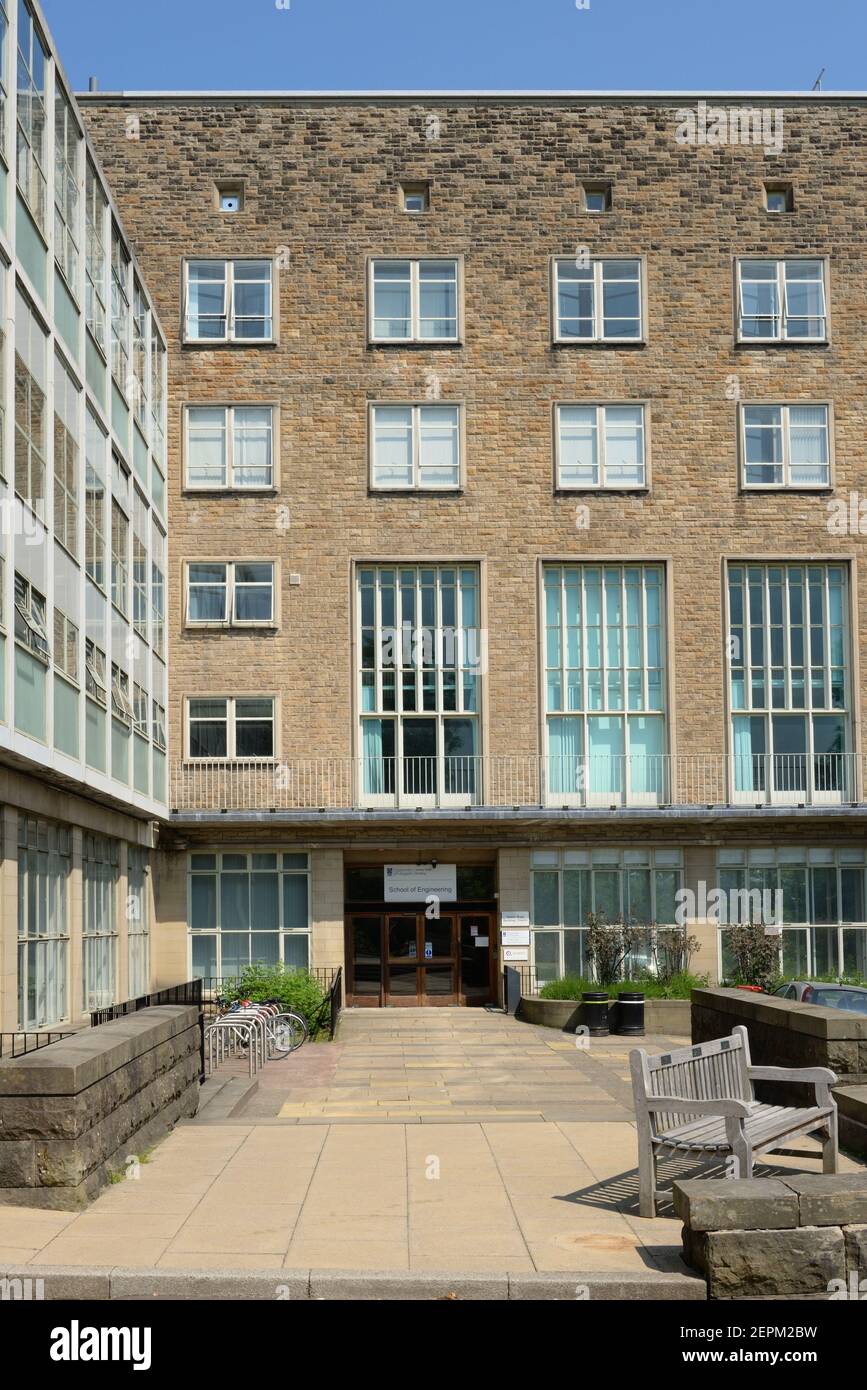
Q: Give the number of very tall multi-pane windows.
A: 3